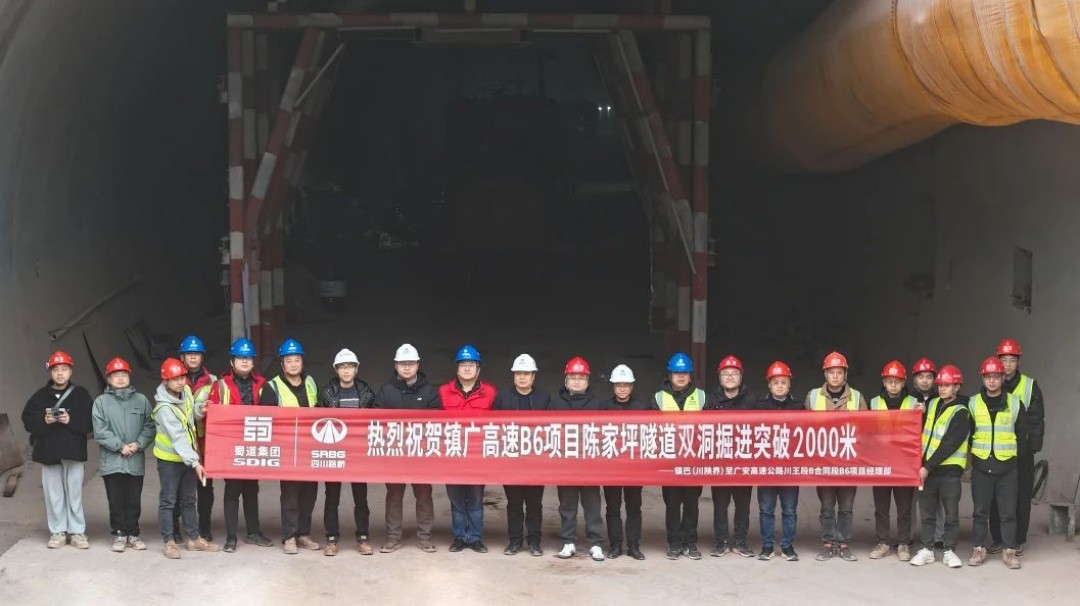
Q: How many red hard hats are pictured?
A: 12